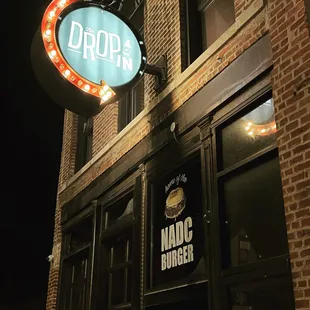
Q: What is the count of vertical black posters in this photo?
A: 1